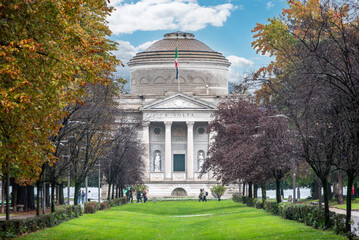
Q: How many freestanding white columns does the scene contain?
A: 4